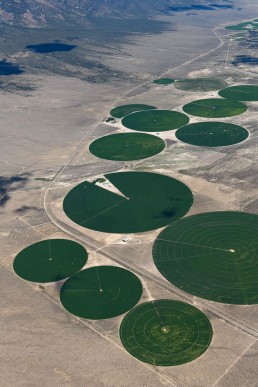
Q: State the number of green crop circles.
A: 13